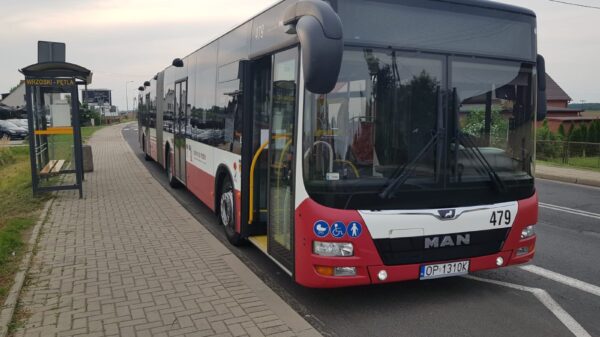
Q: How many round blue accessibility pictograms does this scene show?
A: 3